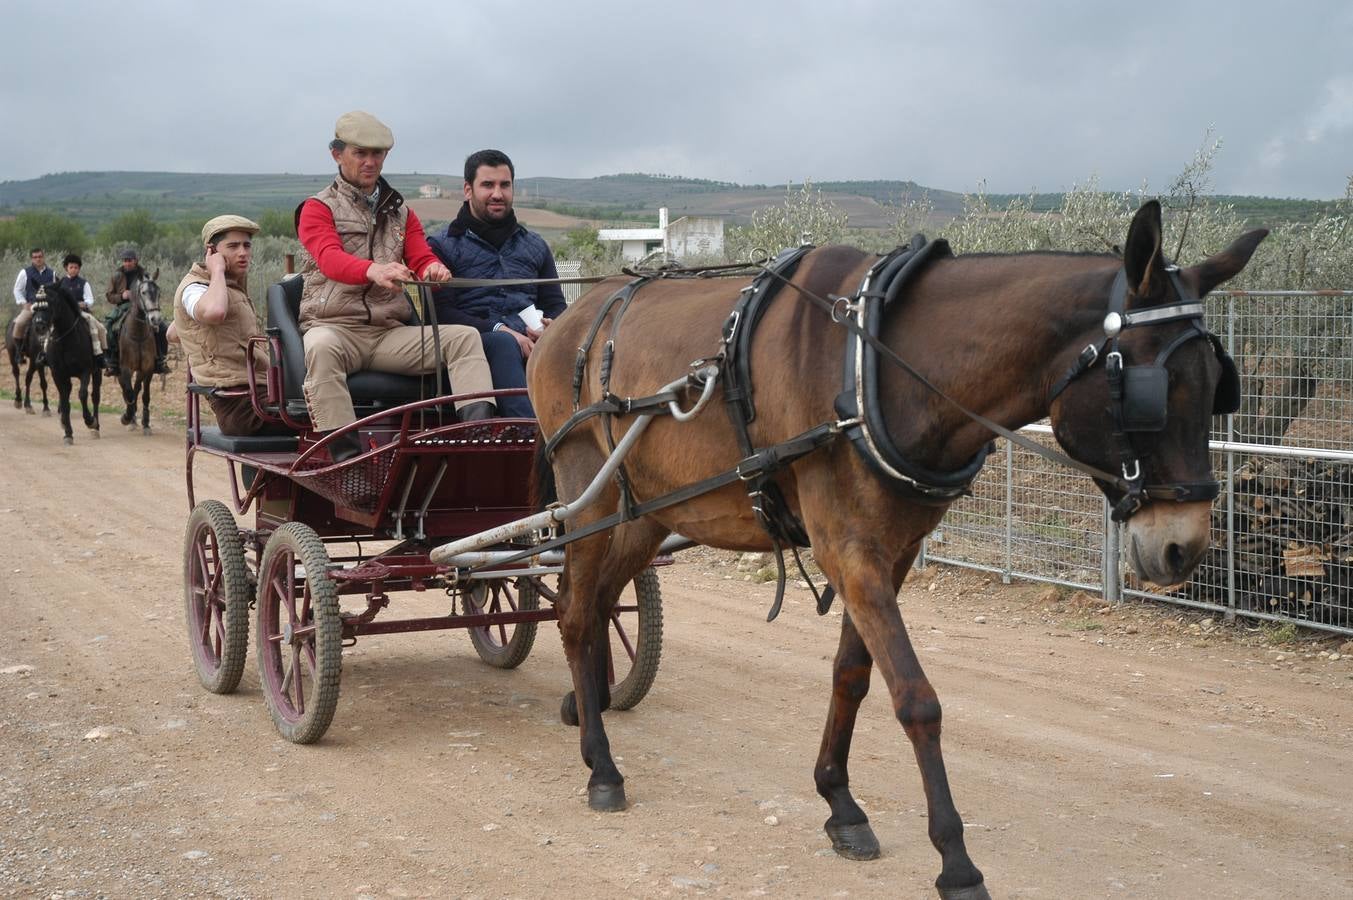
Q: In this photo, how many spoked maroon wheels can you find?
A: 4